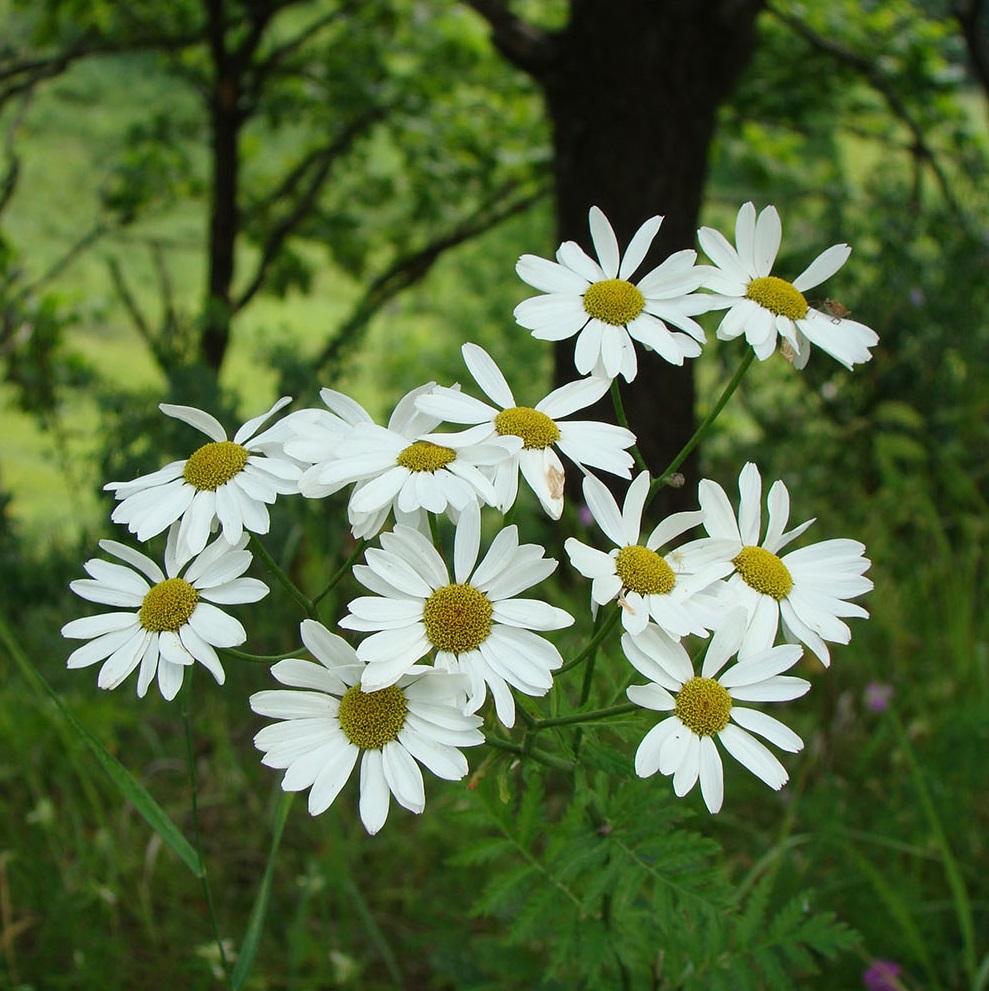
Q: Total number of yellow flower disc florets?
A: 11